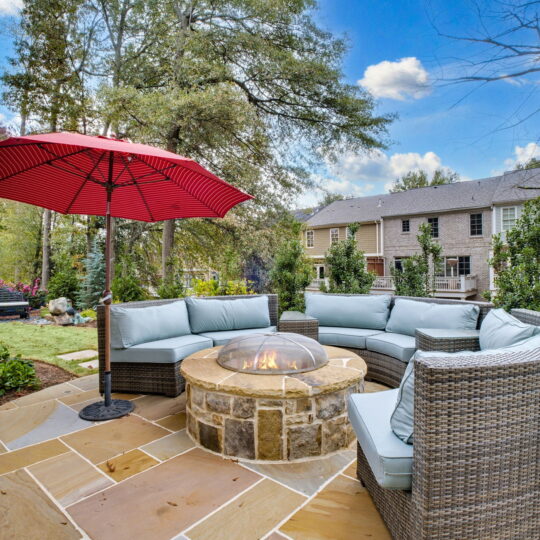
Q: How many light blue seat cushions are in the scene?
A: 5